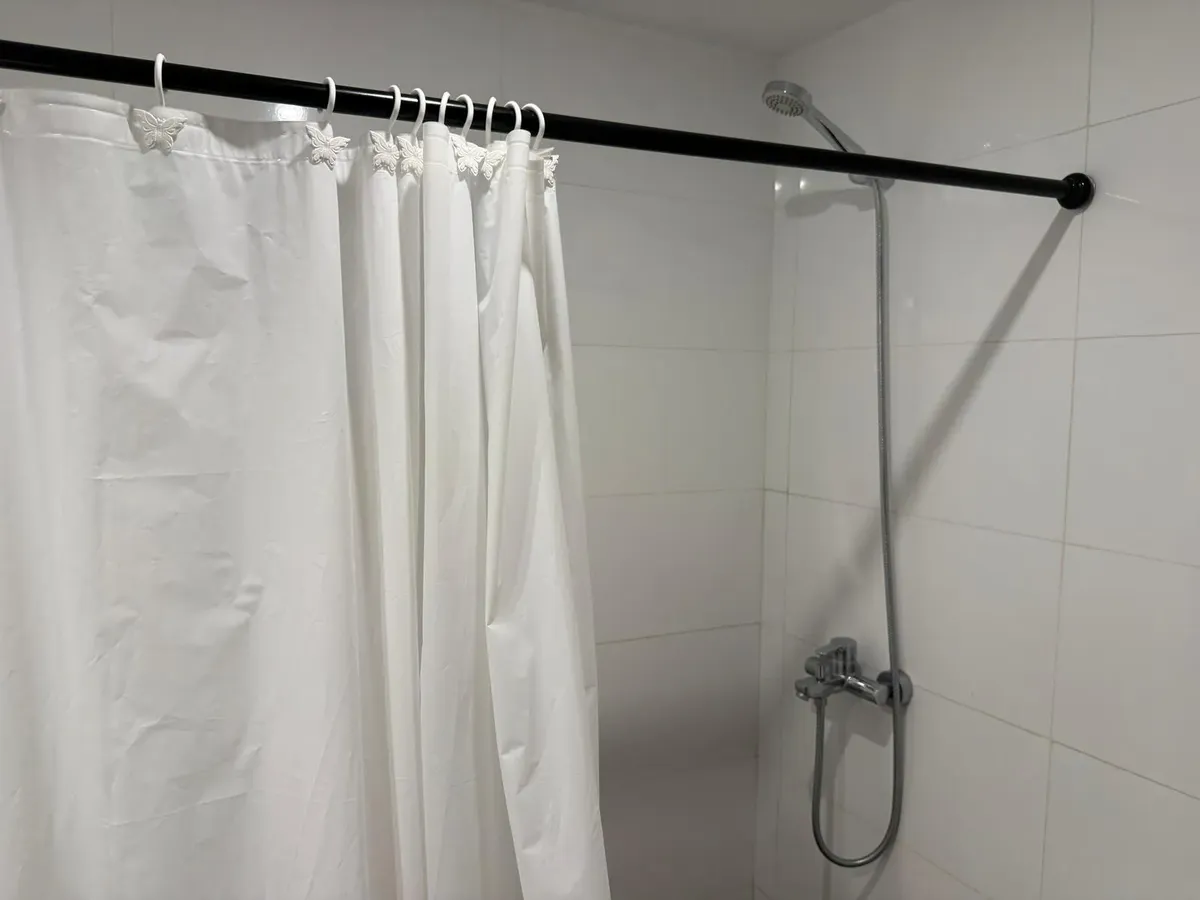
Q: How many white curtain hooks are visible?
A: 9